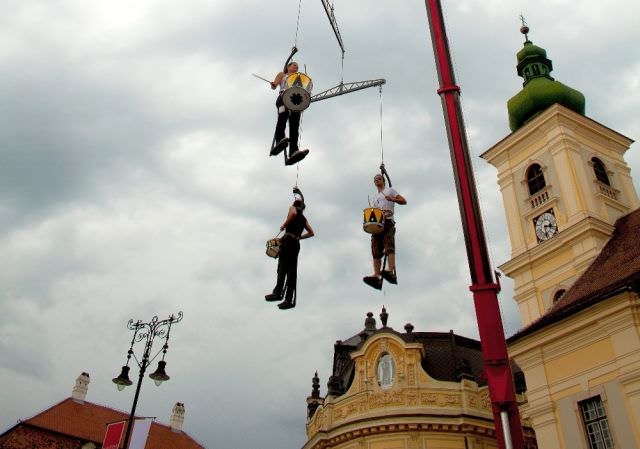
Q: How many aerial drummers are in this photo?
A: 3